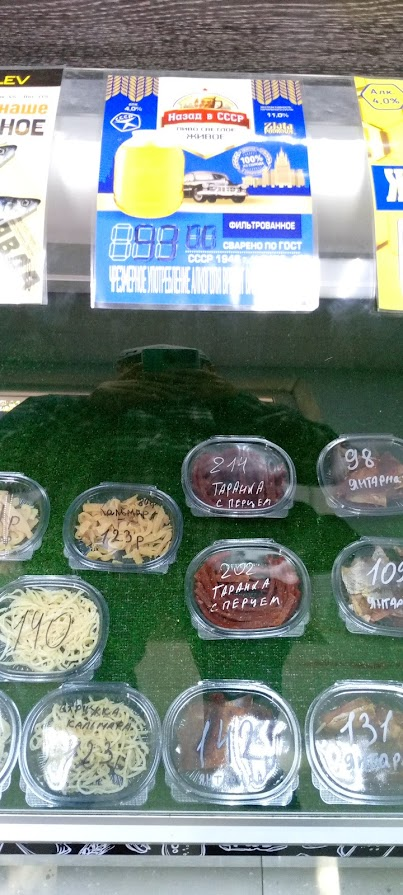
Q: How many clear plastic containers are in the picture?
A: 11